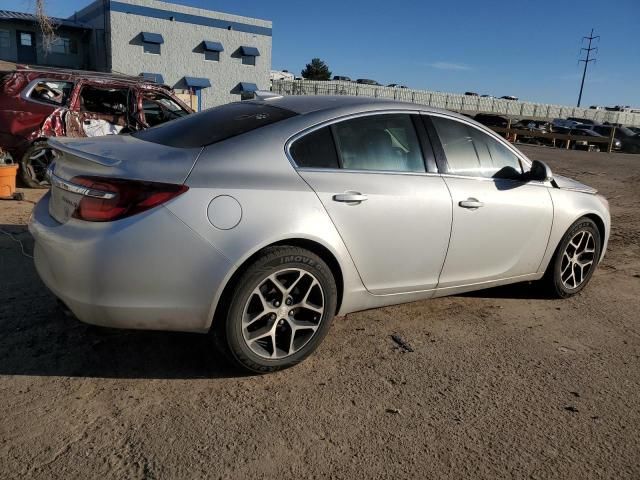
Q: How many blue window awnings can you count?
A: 6